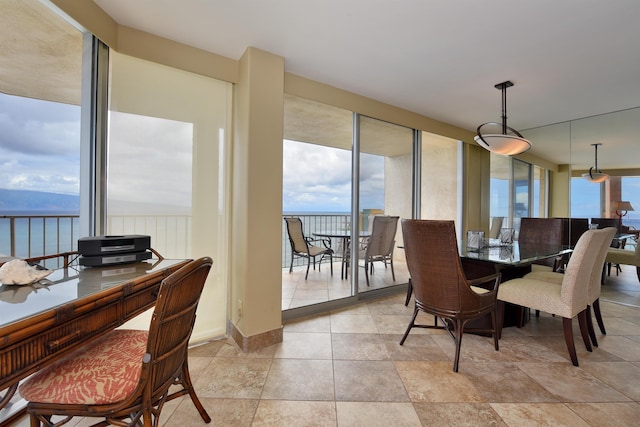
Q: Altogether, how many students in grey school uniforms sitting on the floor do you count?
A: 0